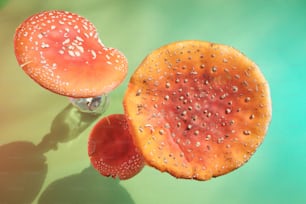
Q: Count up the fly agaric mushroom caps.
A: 3